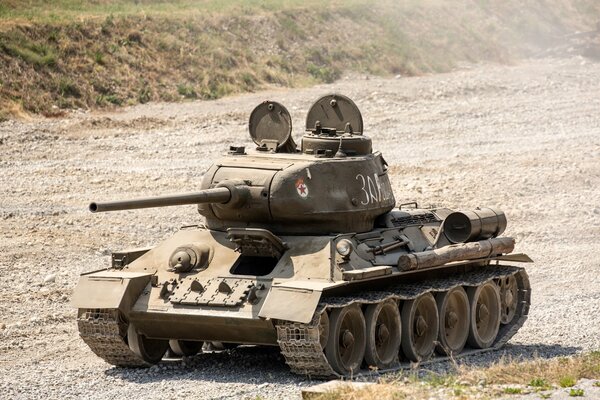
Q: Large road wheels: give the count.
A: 5